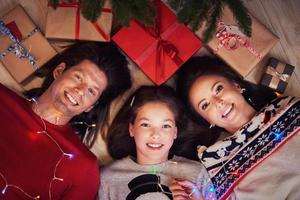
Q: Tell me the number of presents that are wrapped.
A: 5